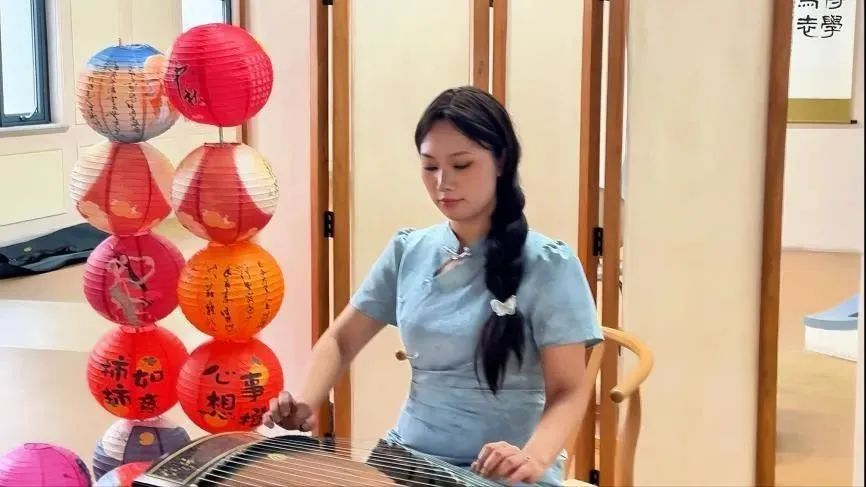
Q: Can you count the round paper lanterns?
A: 11